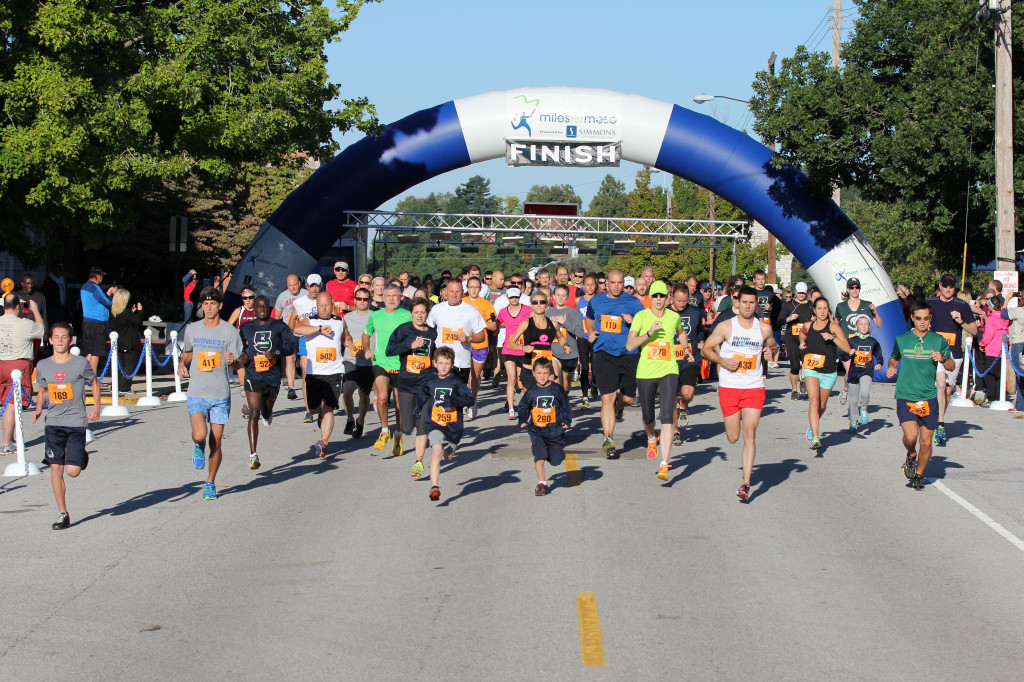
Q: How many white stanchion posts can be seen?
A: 7